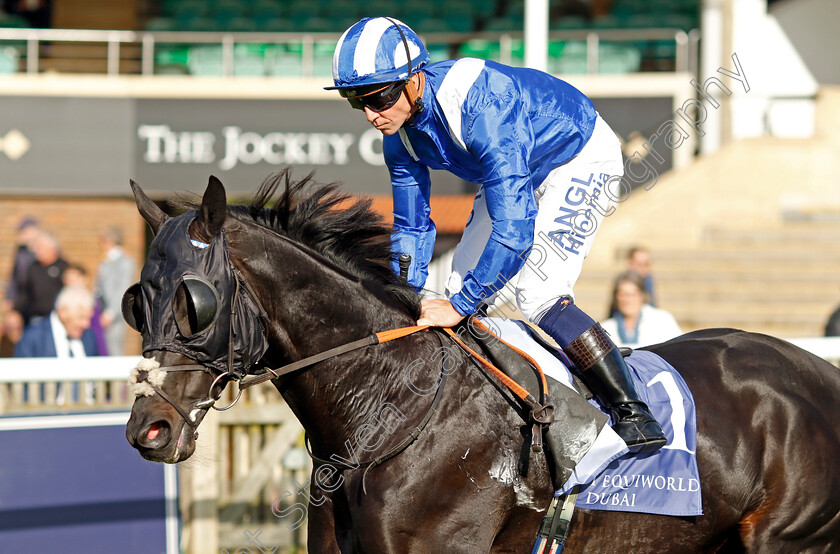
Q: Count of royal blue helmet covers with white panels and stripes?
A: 1